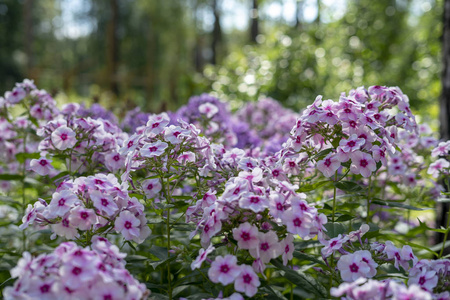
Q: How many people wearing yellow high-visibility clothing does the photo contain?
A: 0